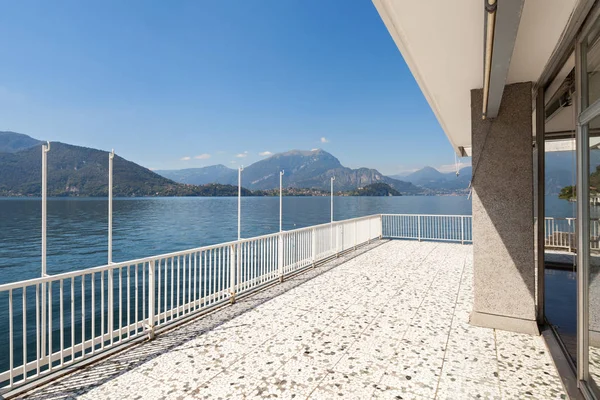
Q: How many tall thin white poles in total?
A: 5